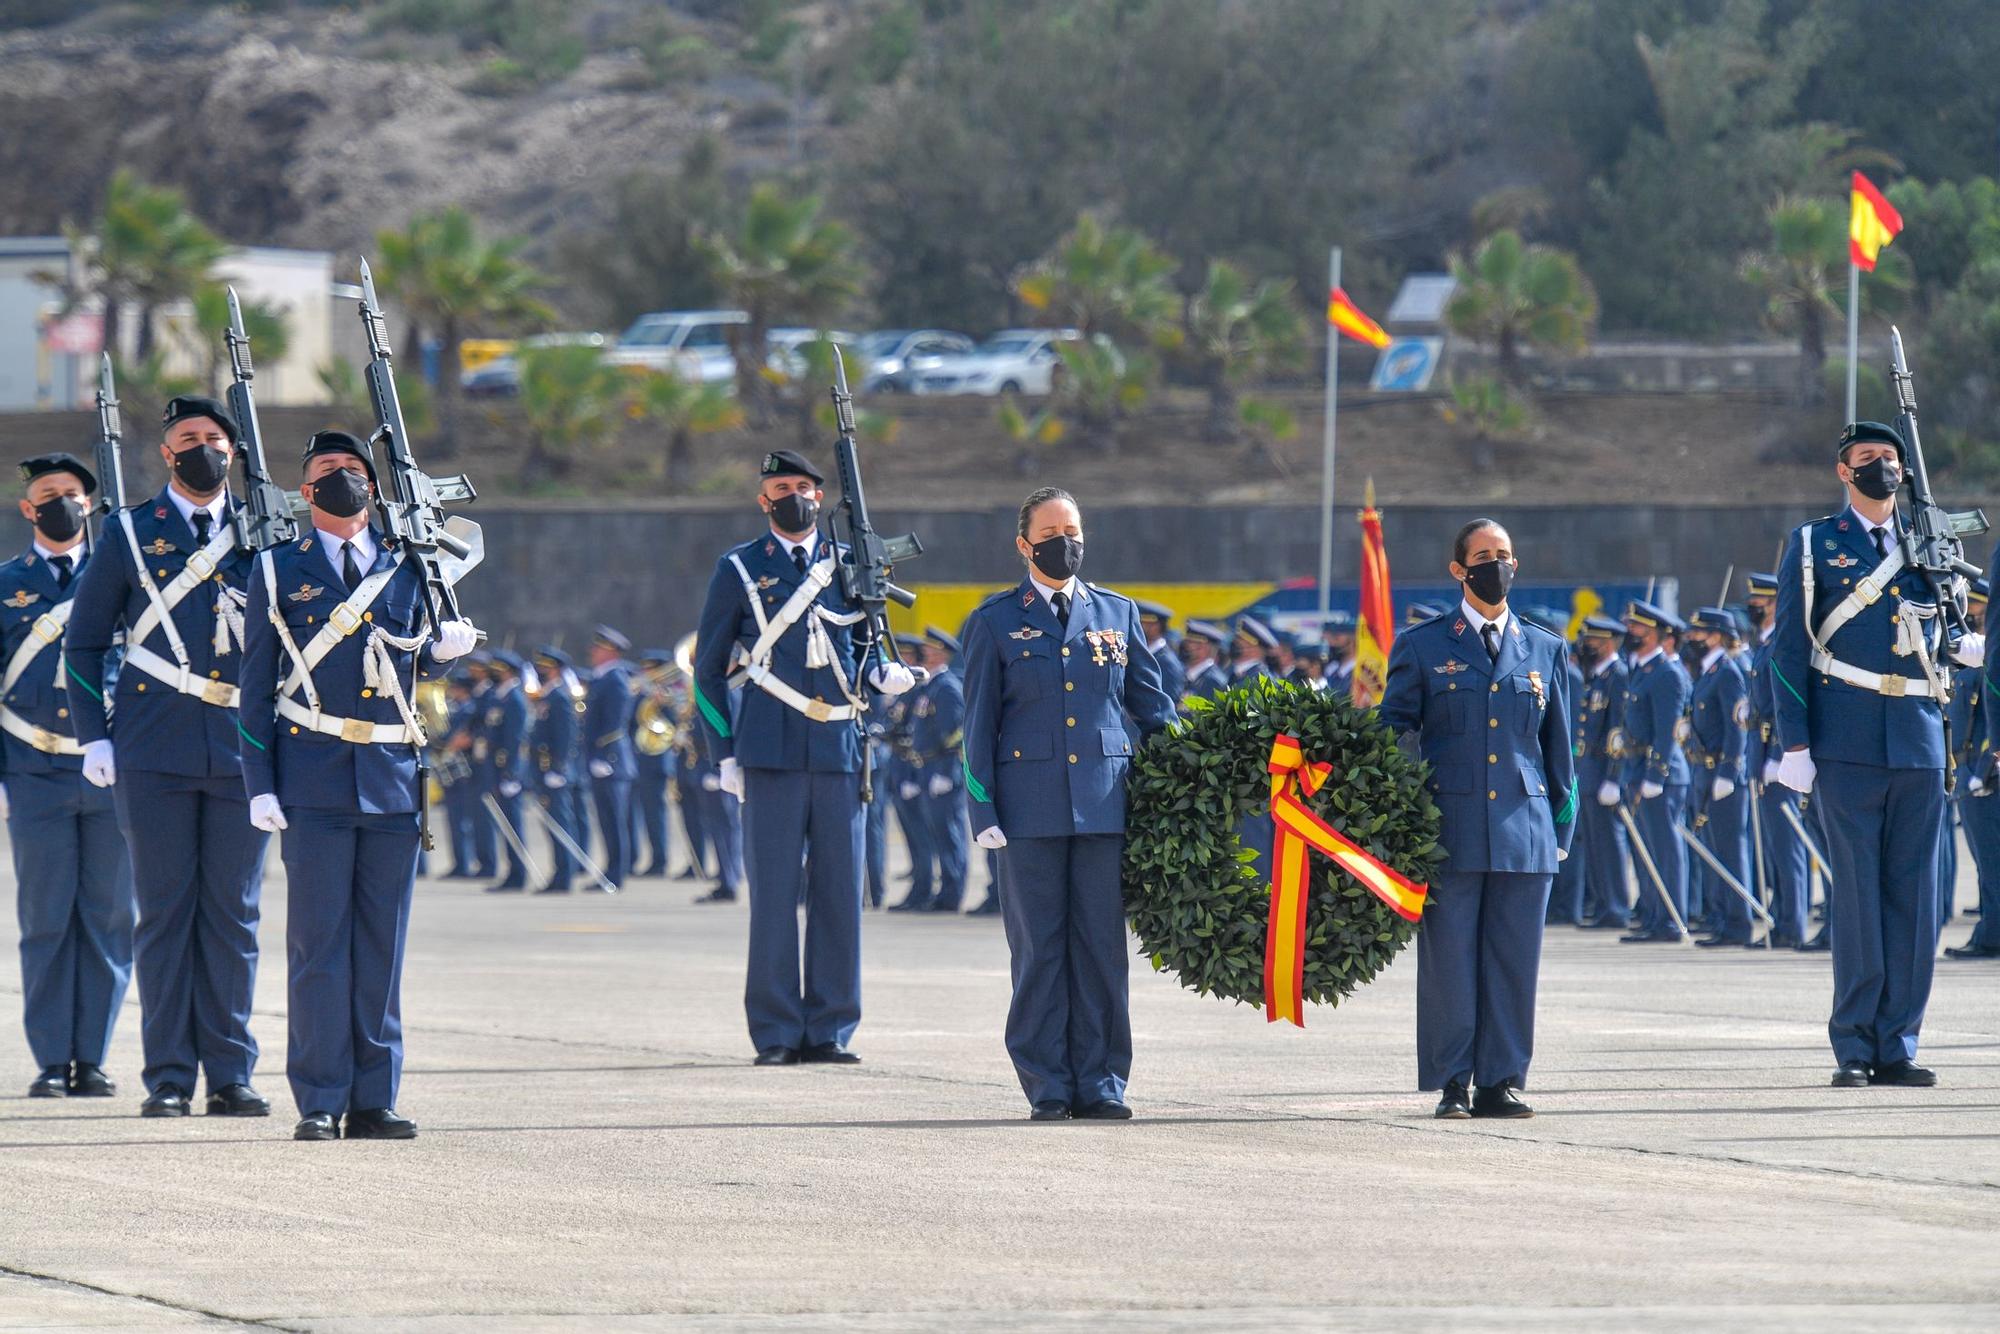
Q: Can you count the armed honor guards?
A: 5